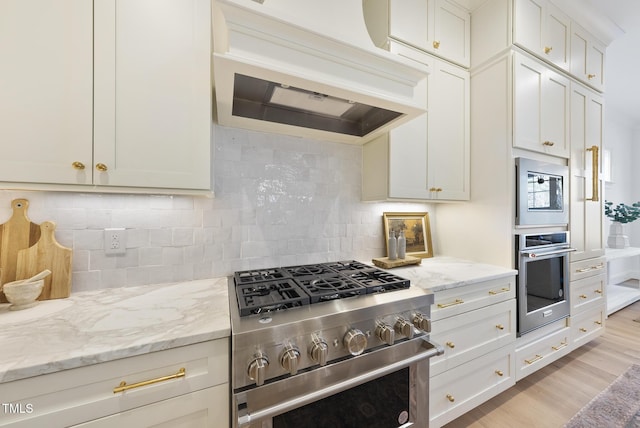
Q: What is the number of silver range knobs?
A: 7